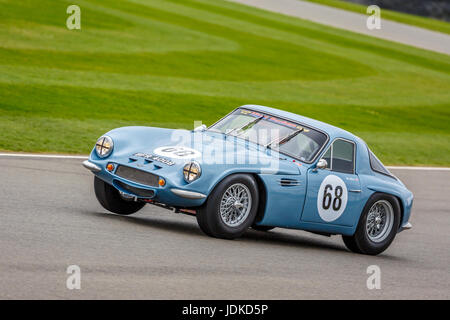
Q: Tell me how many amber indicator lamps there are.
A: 2